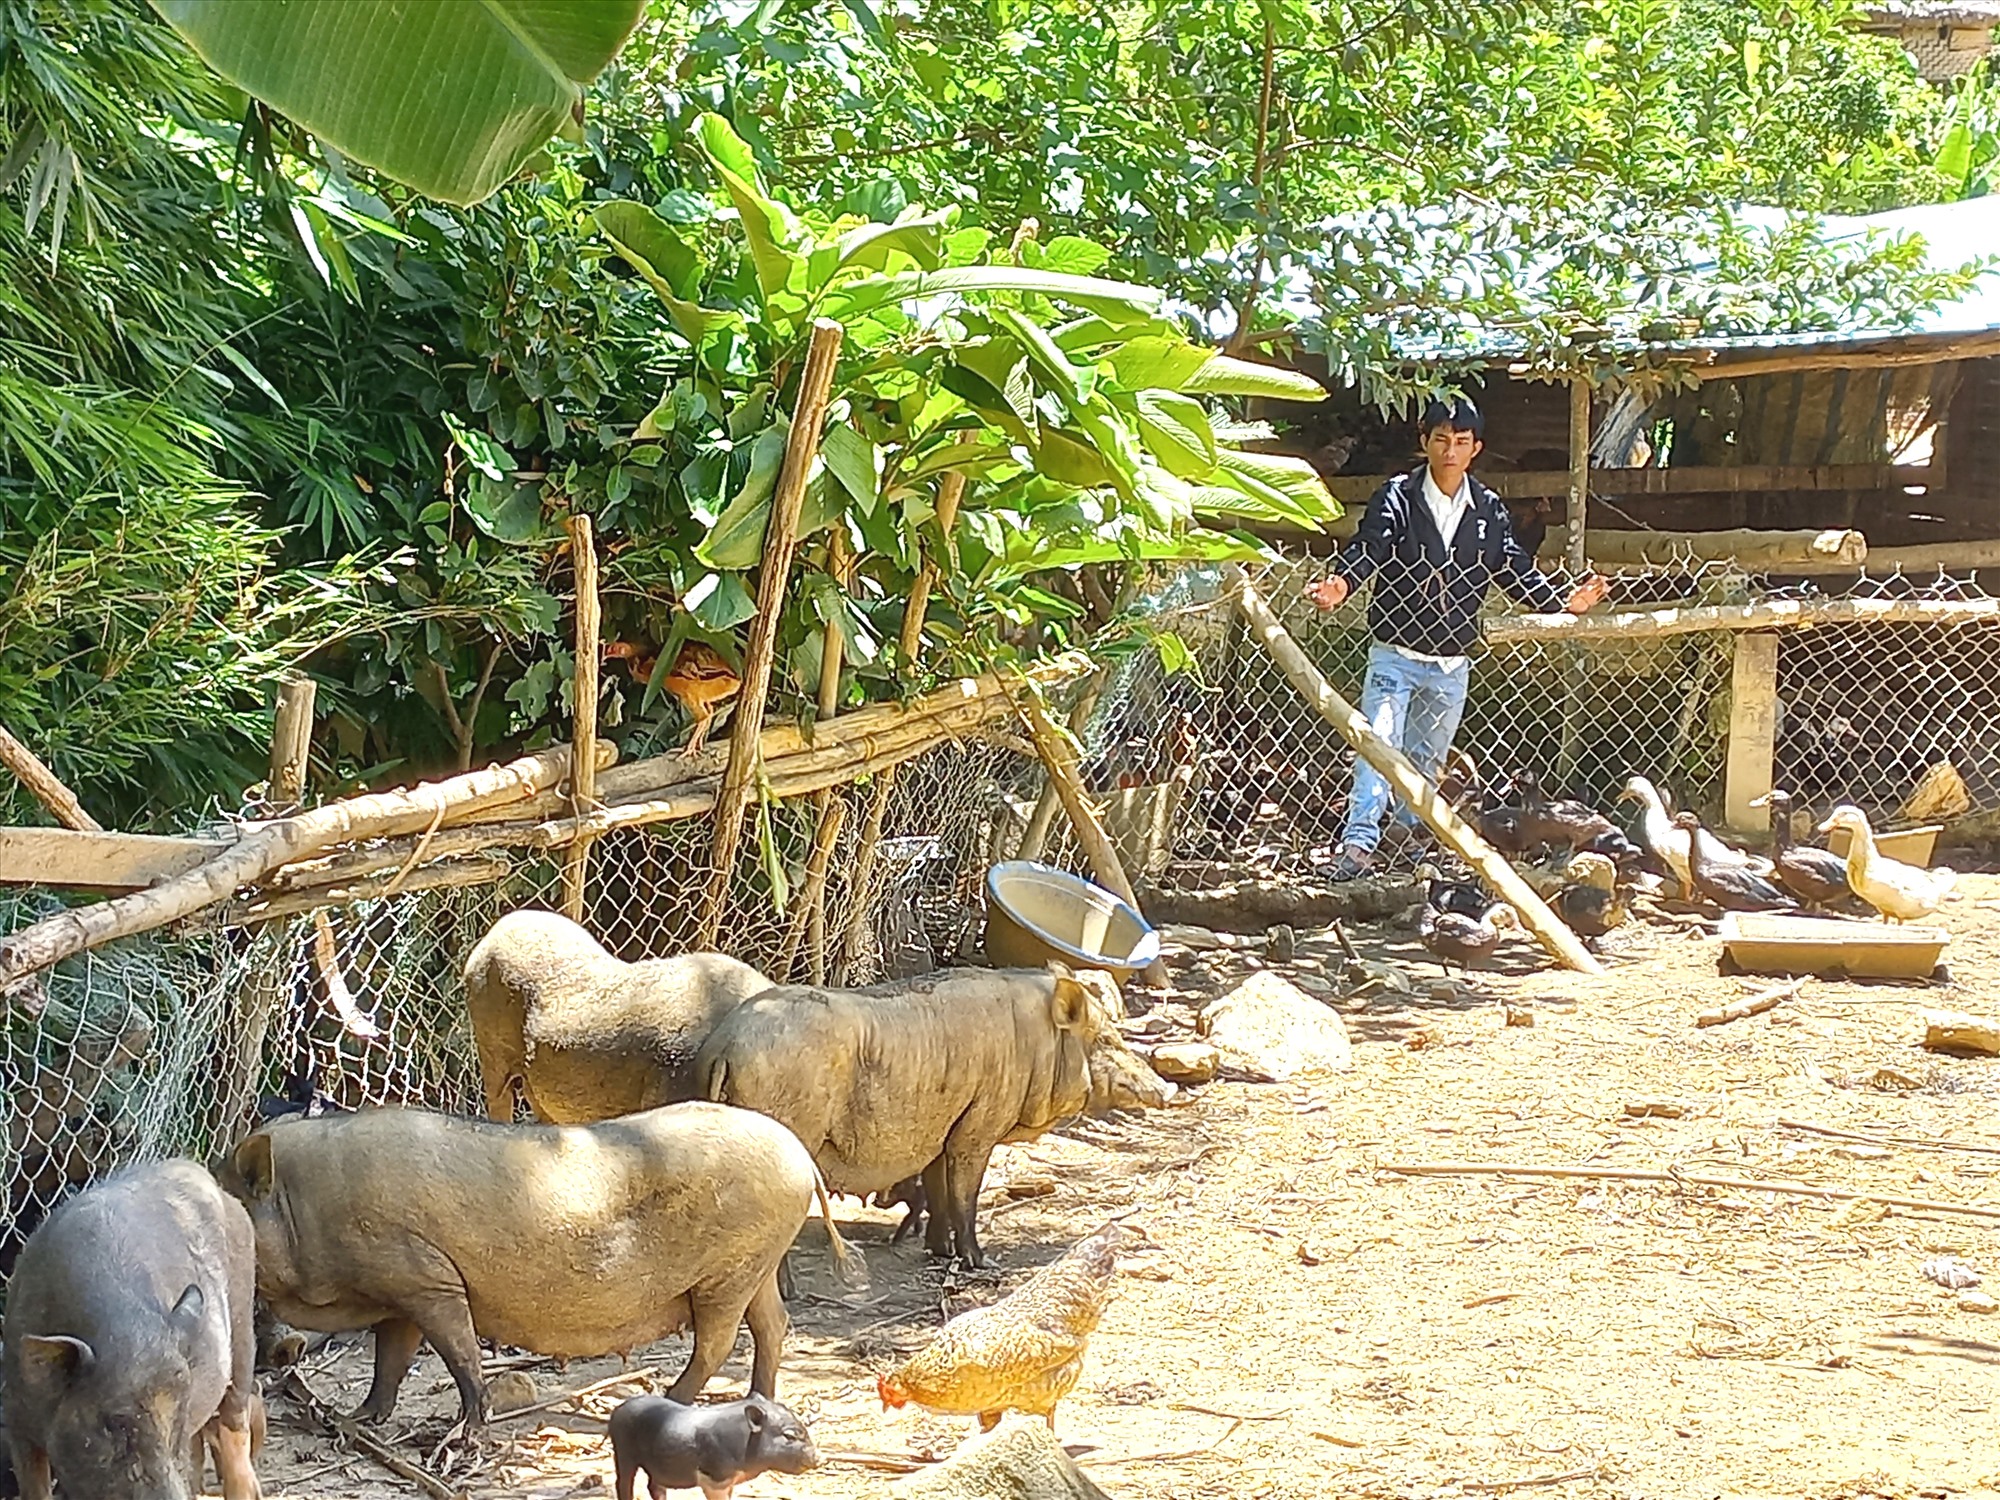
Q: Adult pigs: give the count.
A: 4